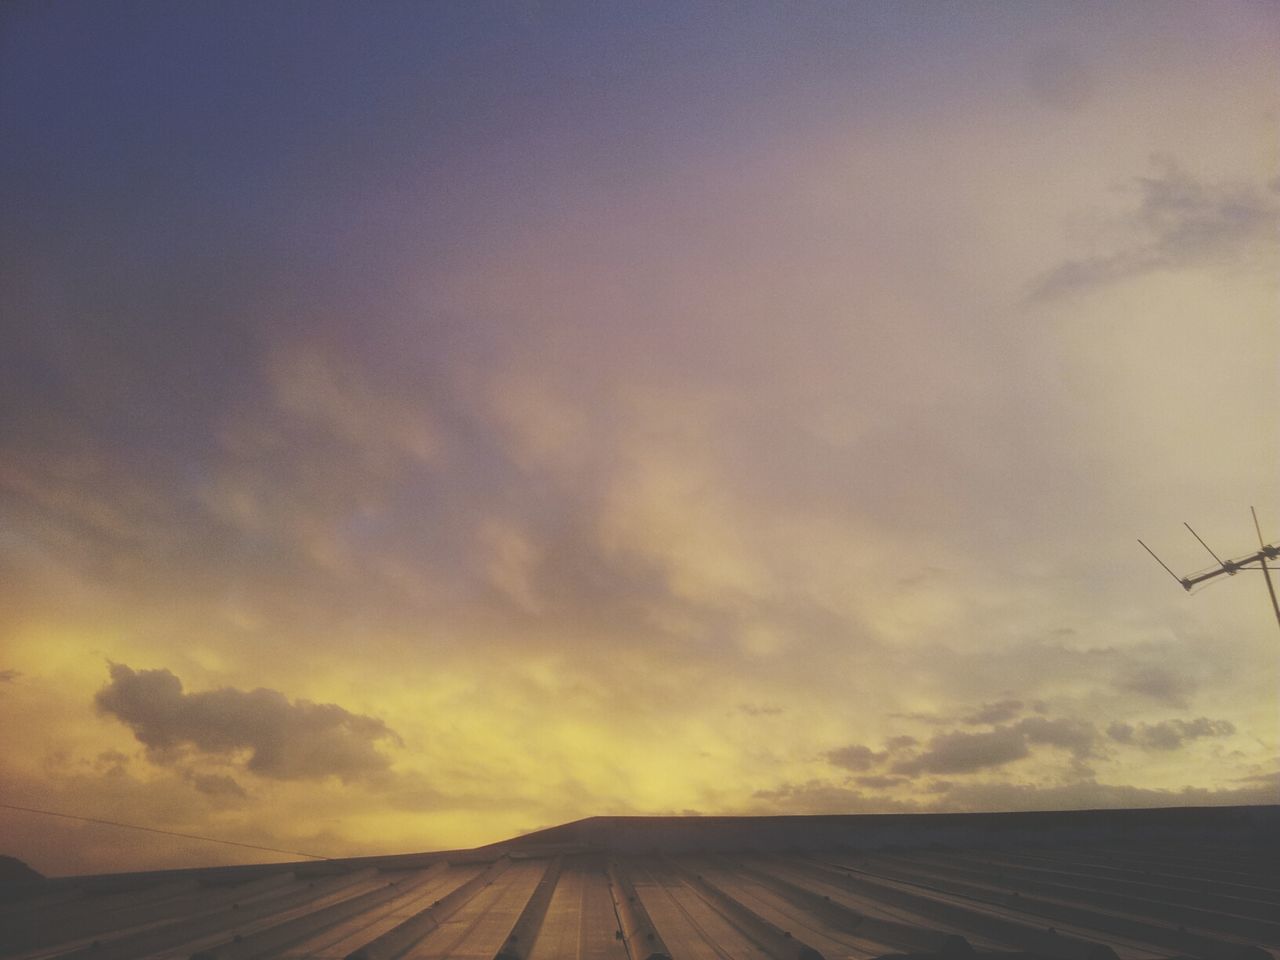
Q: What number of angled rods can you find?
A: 3